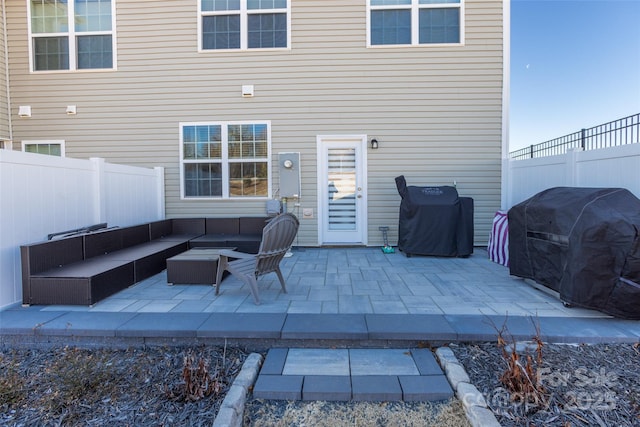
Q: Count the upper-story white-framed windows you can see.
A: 3